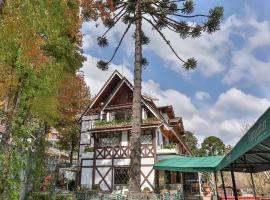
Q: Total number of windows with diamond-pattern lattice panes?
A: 3